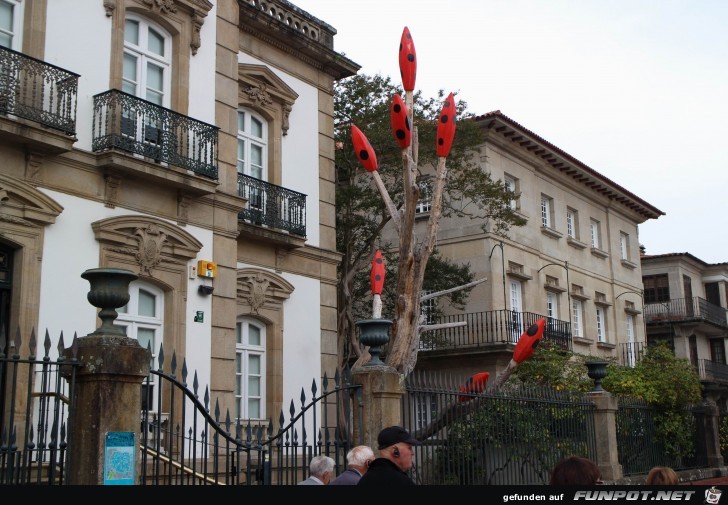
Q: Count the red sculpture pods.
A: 7